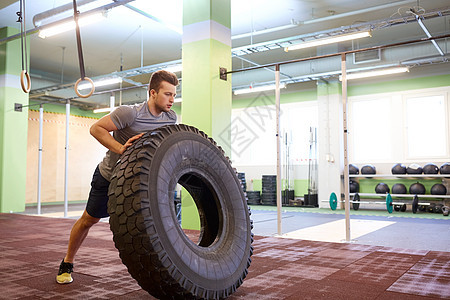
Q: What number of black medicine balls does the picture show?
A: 11